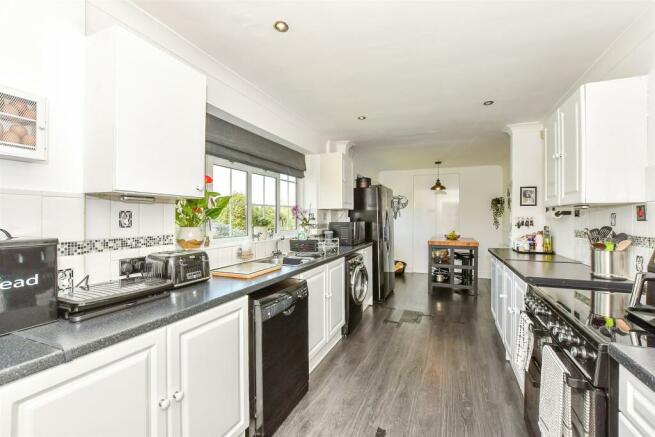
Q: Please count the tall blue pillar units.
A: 0